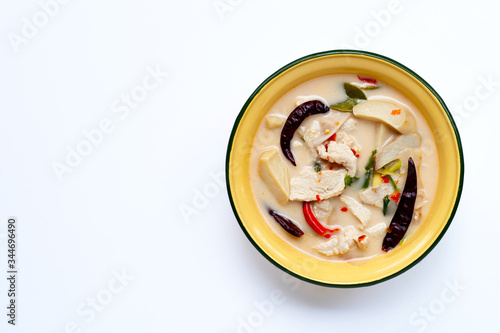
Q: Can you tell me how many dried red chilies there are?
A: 3